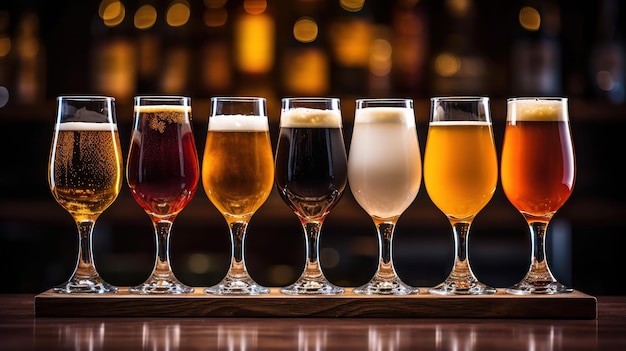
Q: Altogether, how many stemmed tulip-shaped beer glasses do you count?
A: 7